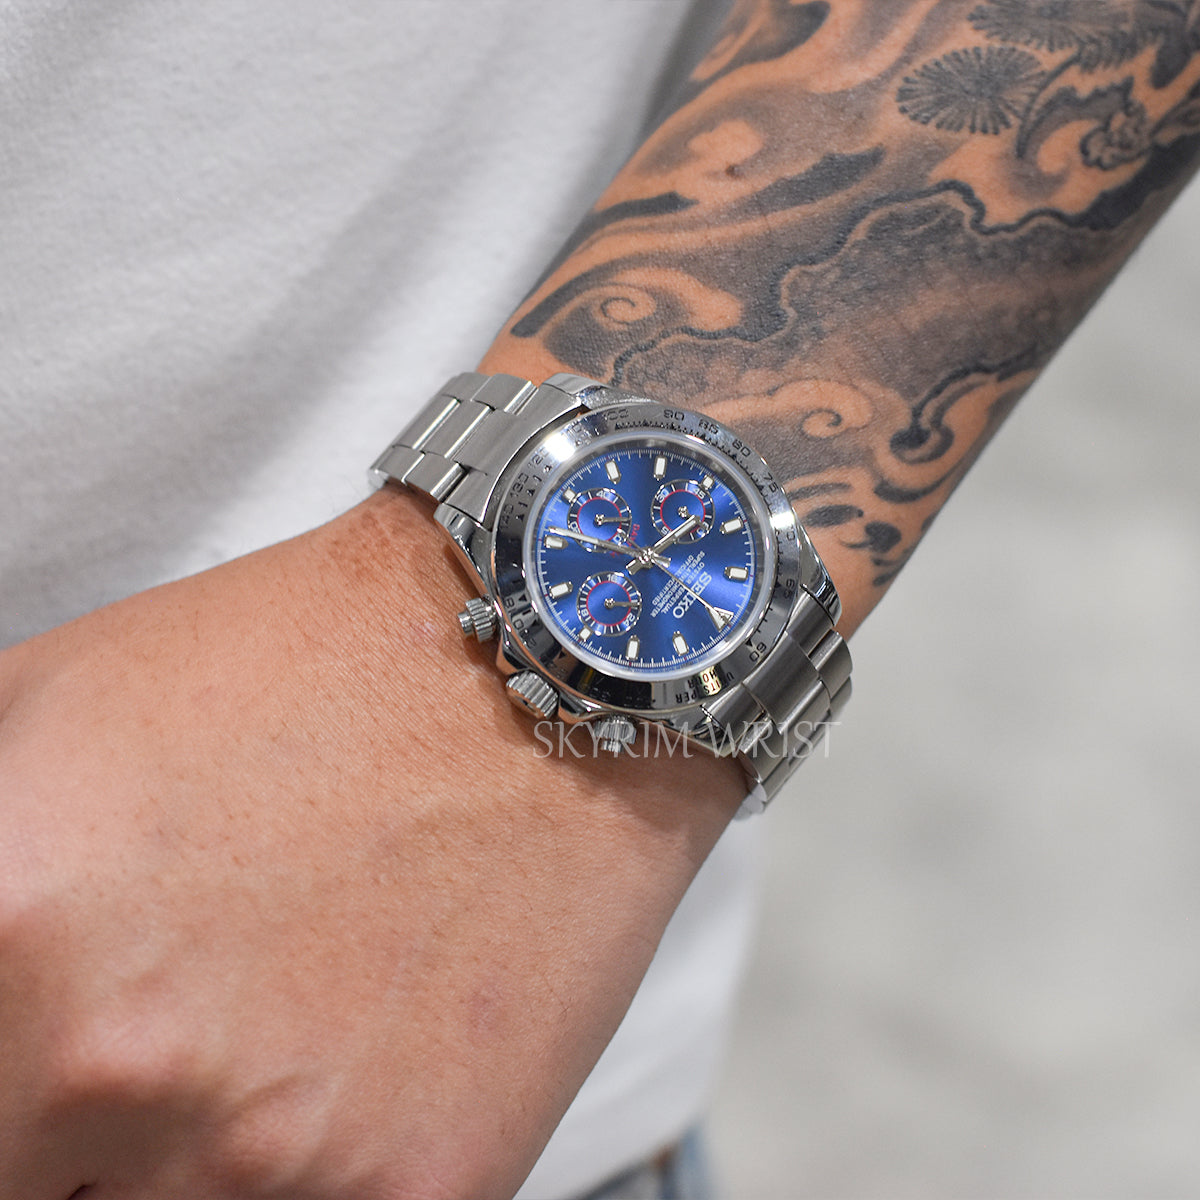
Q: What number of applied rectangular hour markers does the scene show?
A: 11